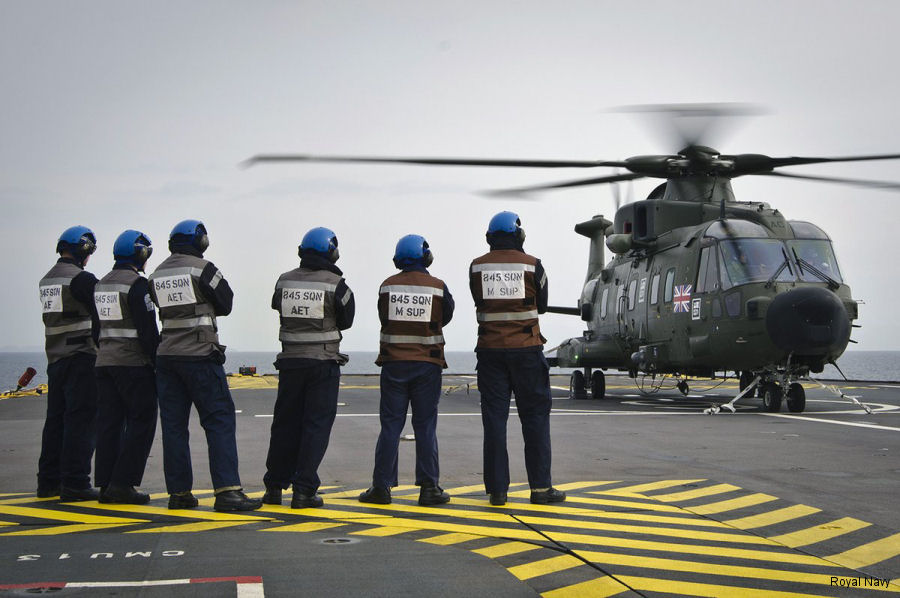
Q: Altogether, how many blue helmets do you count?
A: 6